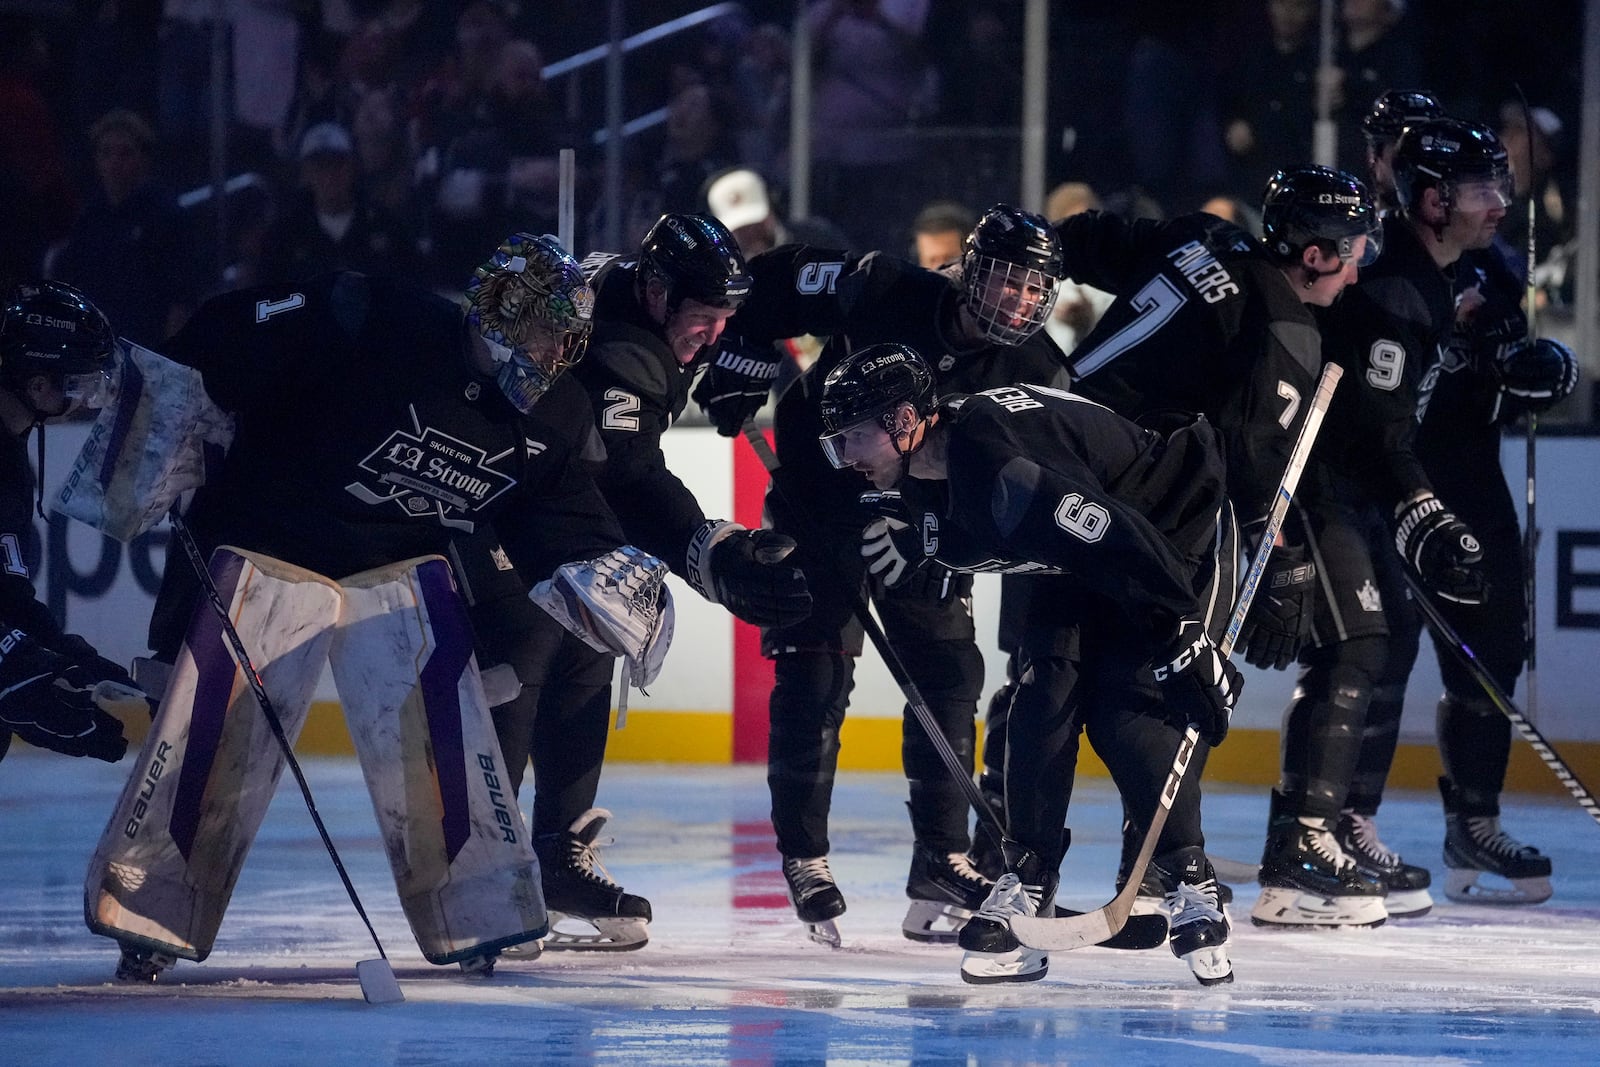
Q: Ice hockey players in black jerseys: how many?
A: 8